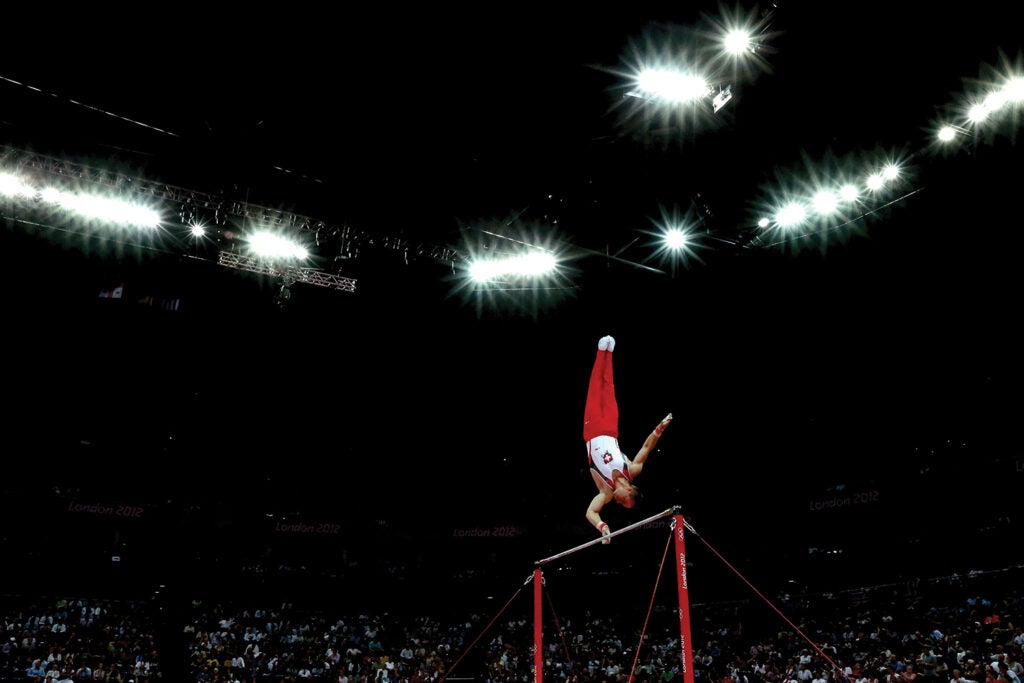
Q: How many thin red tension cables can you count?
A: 4